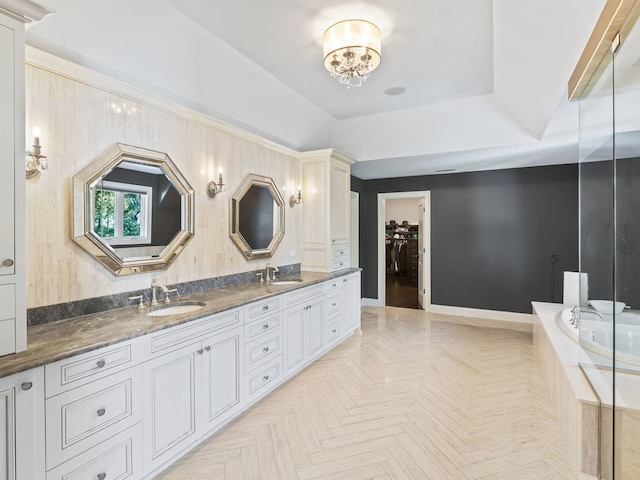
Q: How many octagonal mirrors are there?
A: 2